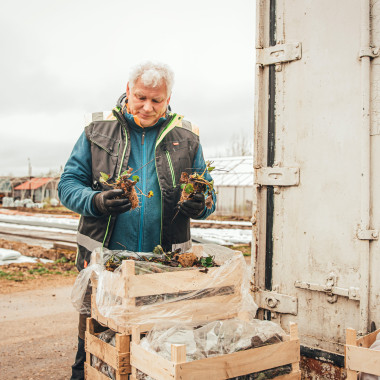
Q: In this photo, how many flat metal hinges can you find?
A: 3